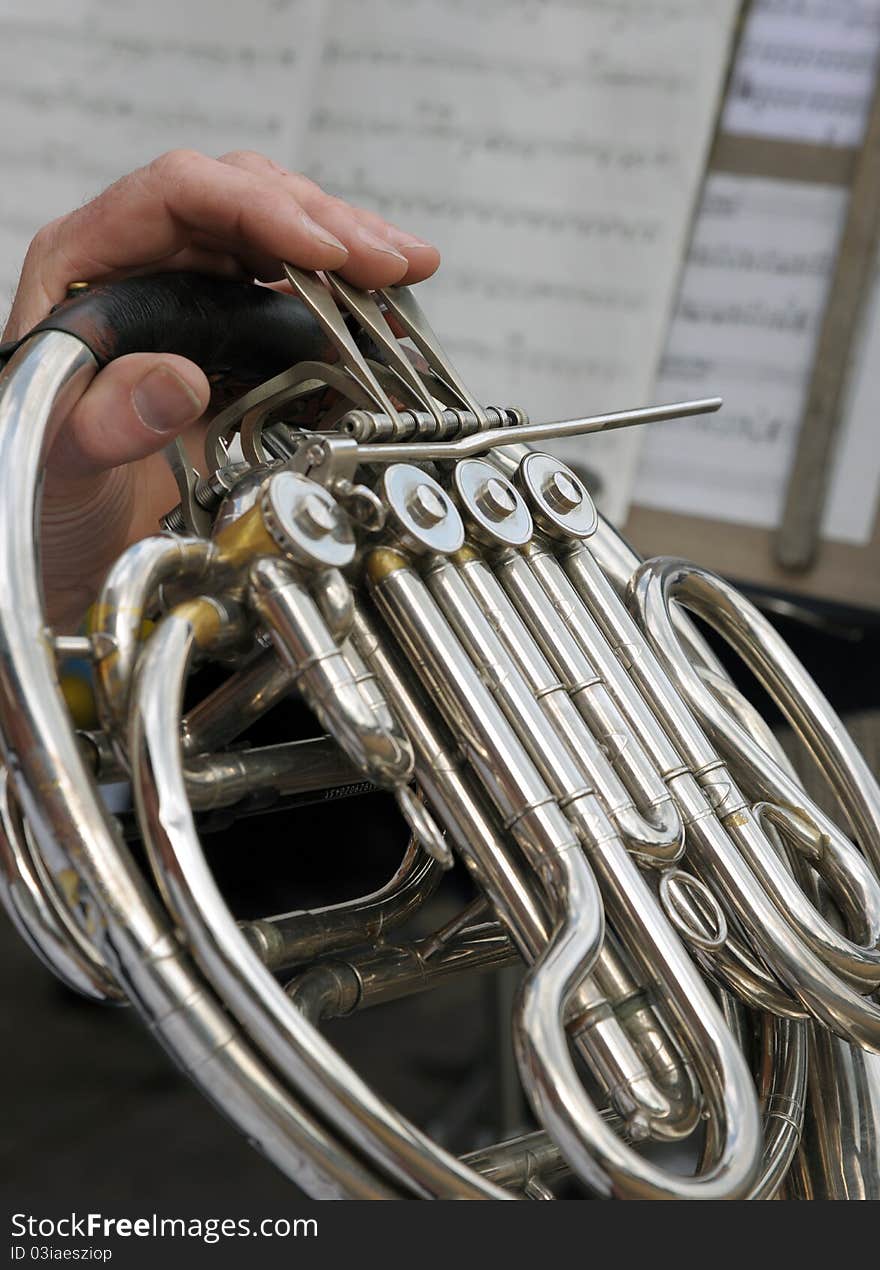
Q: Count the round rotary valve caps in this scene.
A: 4